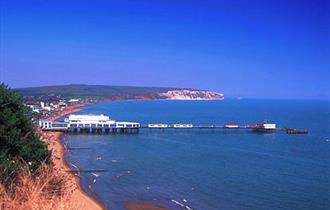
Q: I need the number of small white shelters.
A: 2